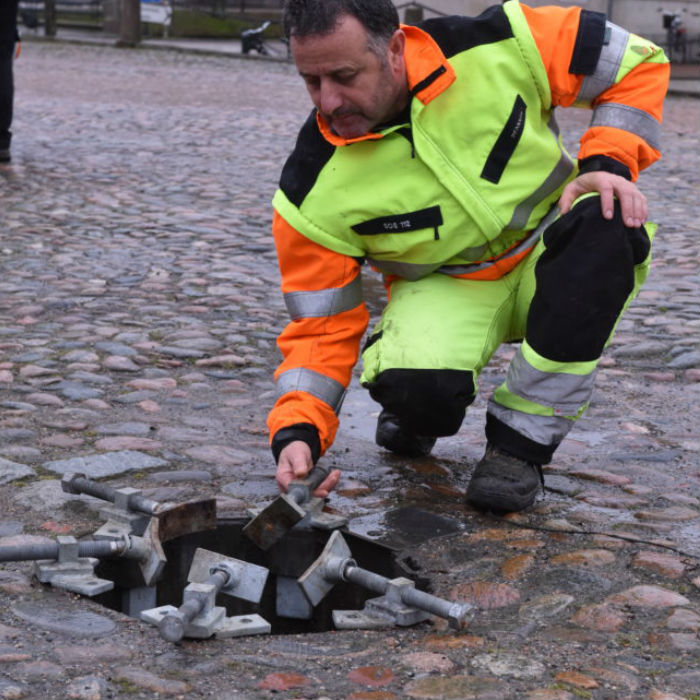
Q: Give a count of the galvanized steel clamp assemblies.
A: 5